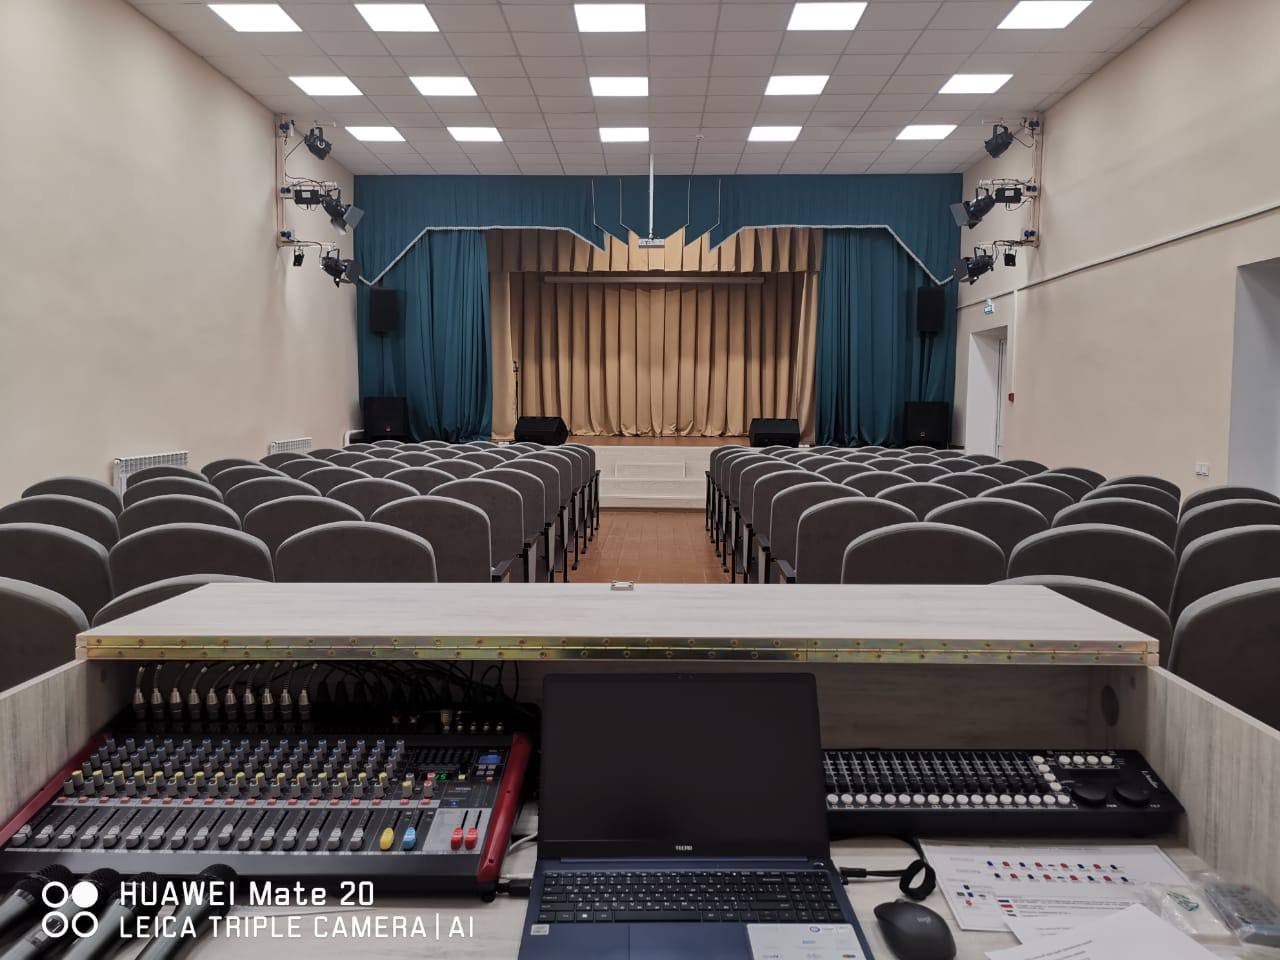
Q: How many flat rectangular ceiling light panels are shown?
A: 15